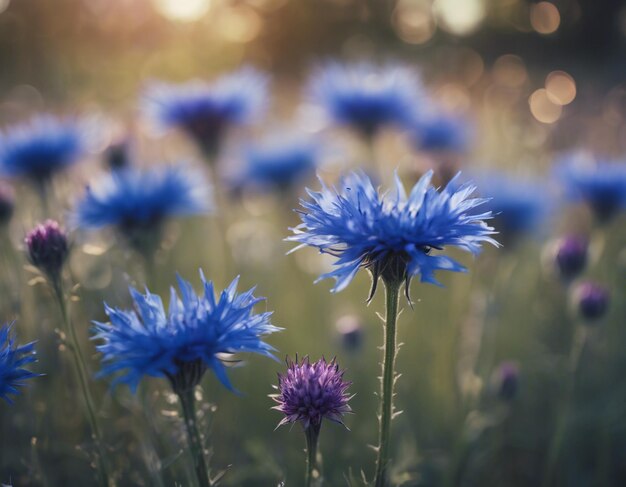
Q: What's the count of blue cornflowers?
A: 11